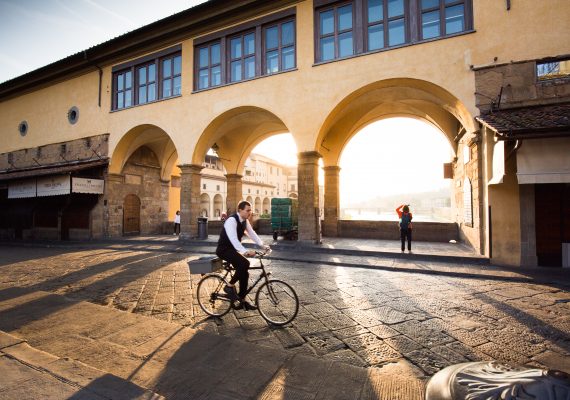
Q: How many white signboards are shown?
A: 3